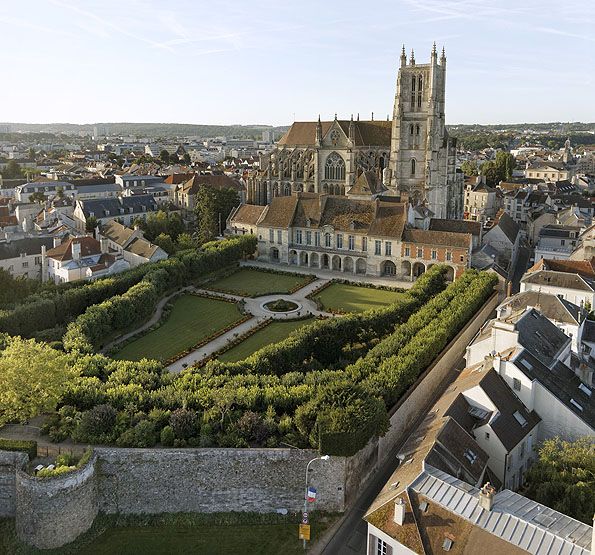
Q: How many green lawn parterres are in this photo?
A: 4